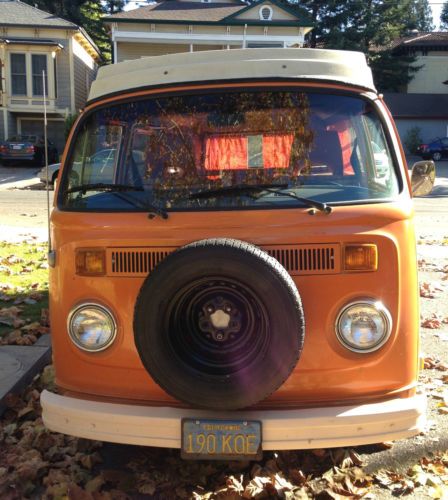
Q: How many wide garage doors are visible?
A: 1